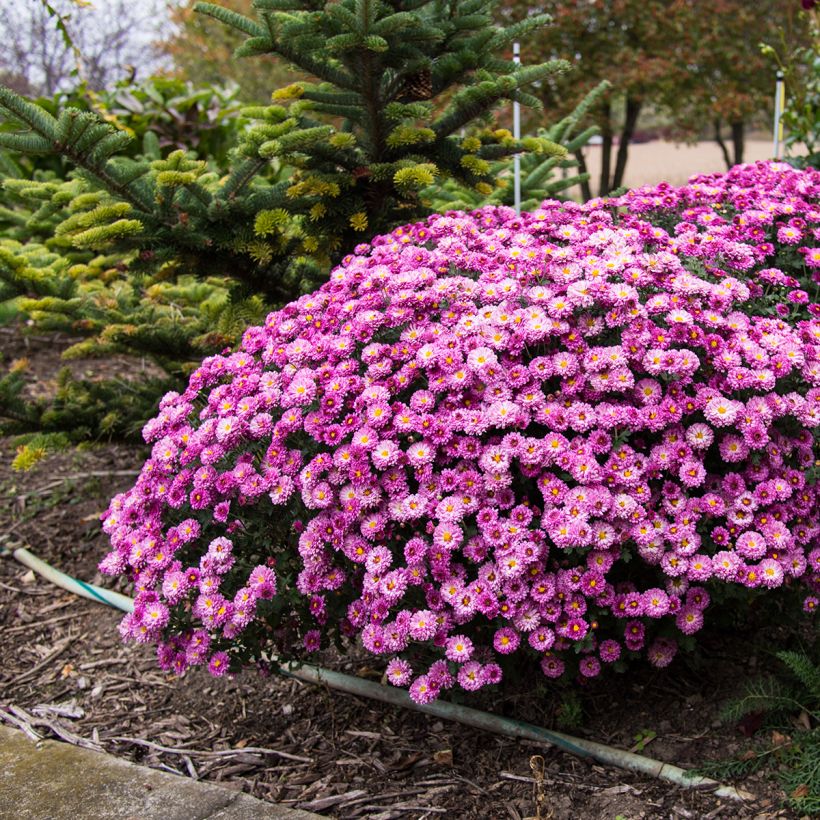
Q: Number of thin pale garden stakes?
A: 2